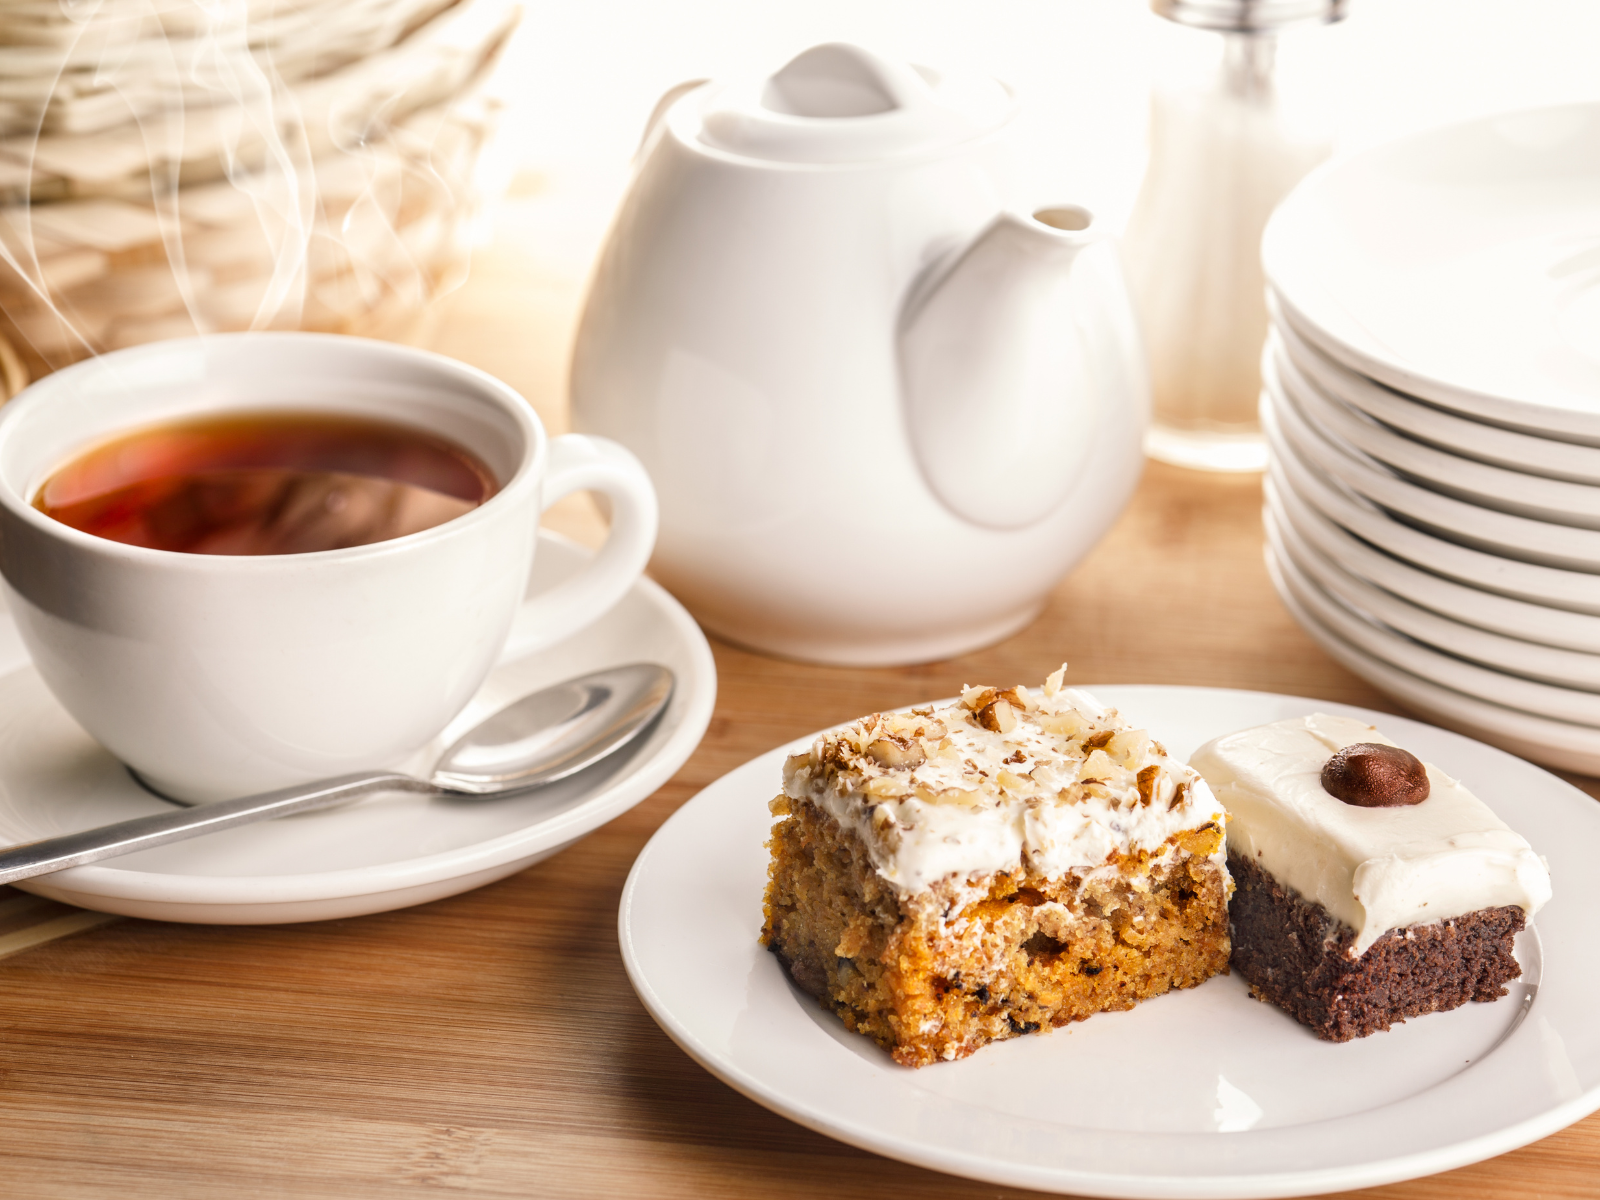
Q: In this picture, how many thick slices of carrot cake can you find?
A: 1